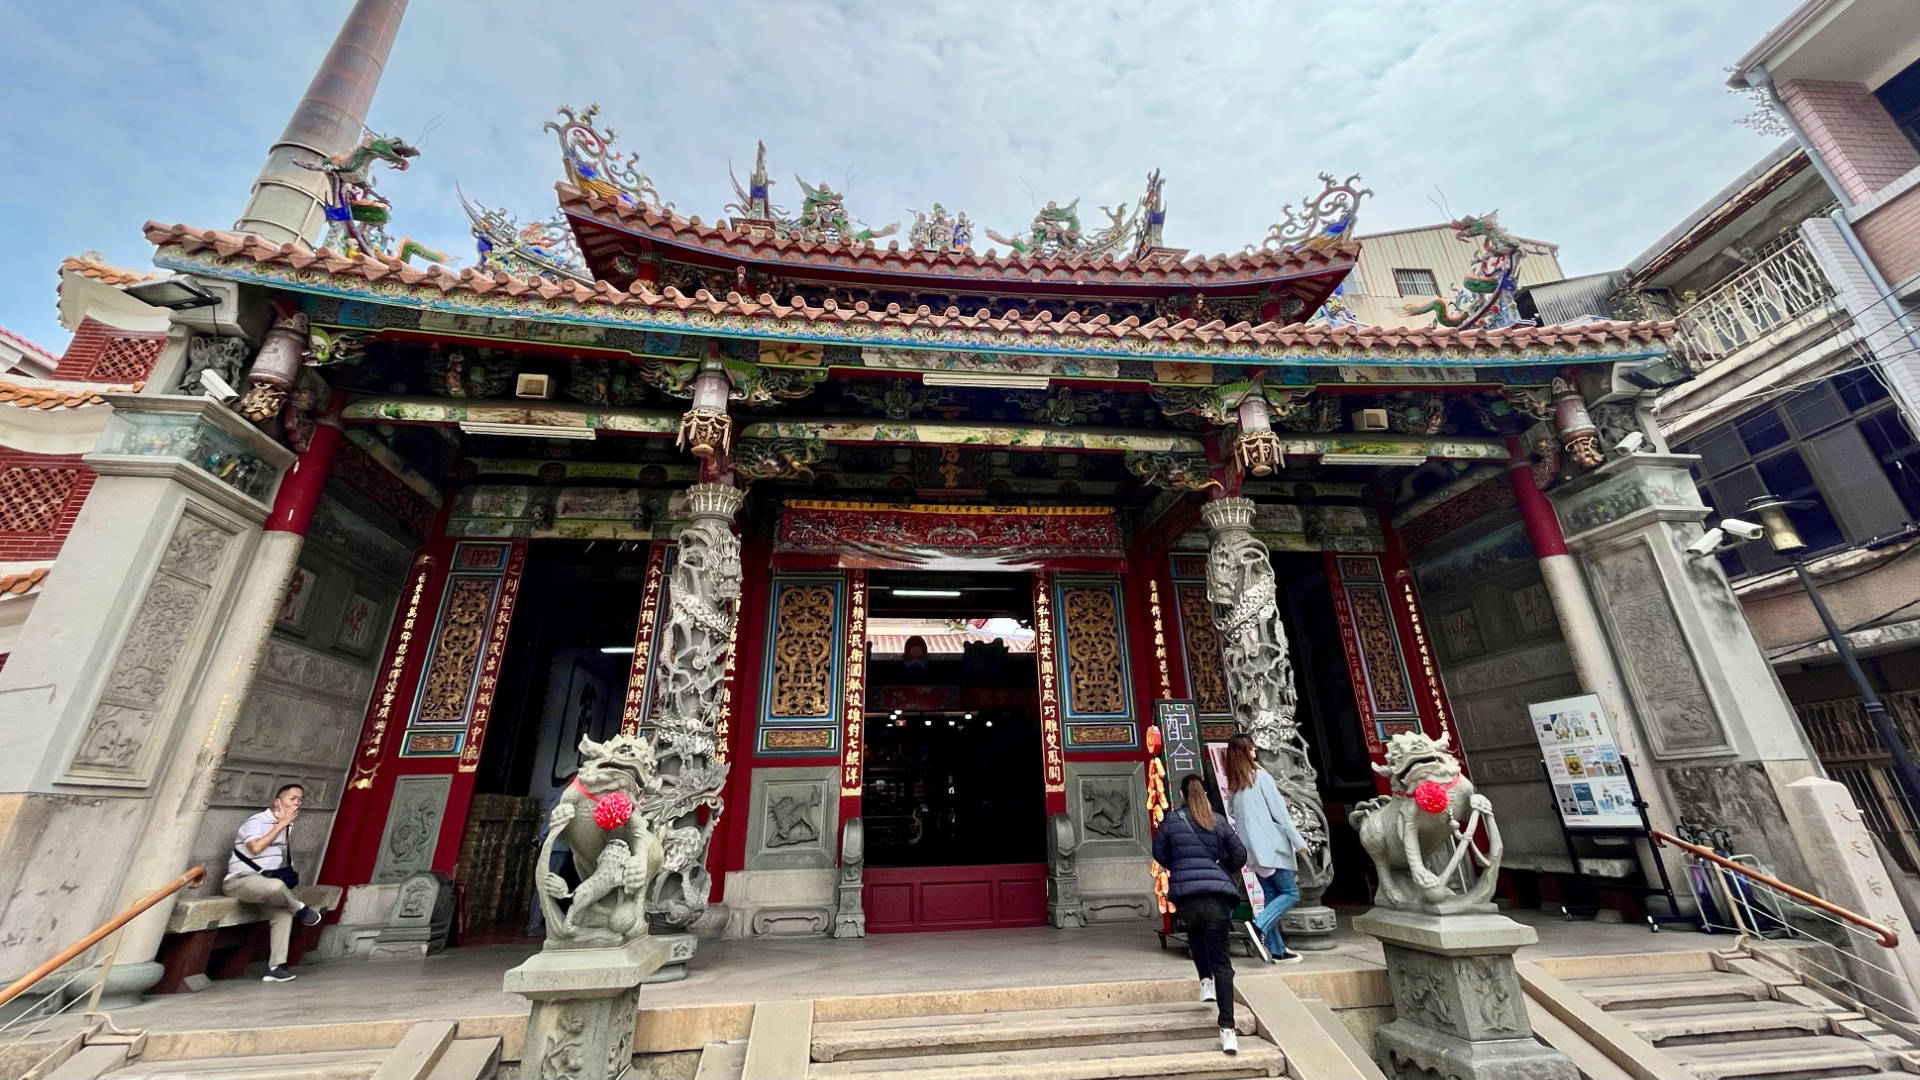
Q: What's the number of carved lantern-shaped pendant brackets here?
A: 4